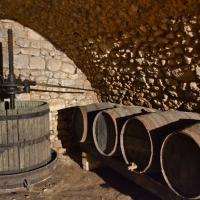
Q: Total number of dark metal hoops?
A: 2